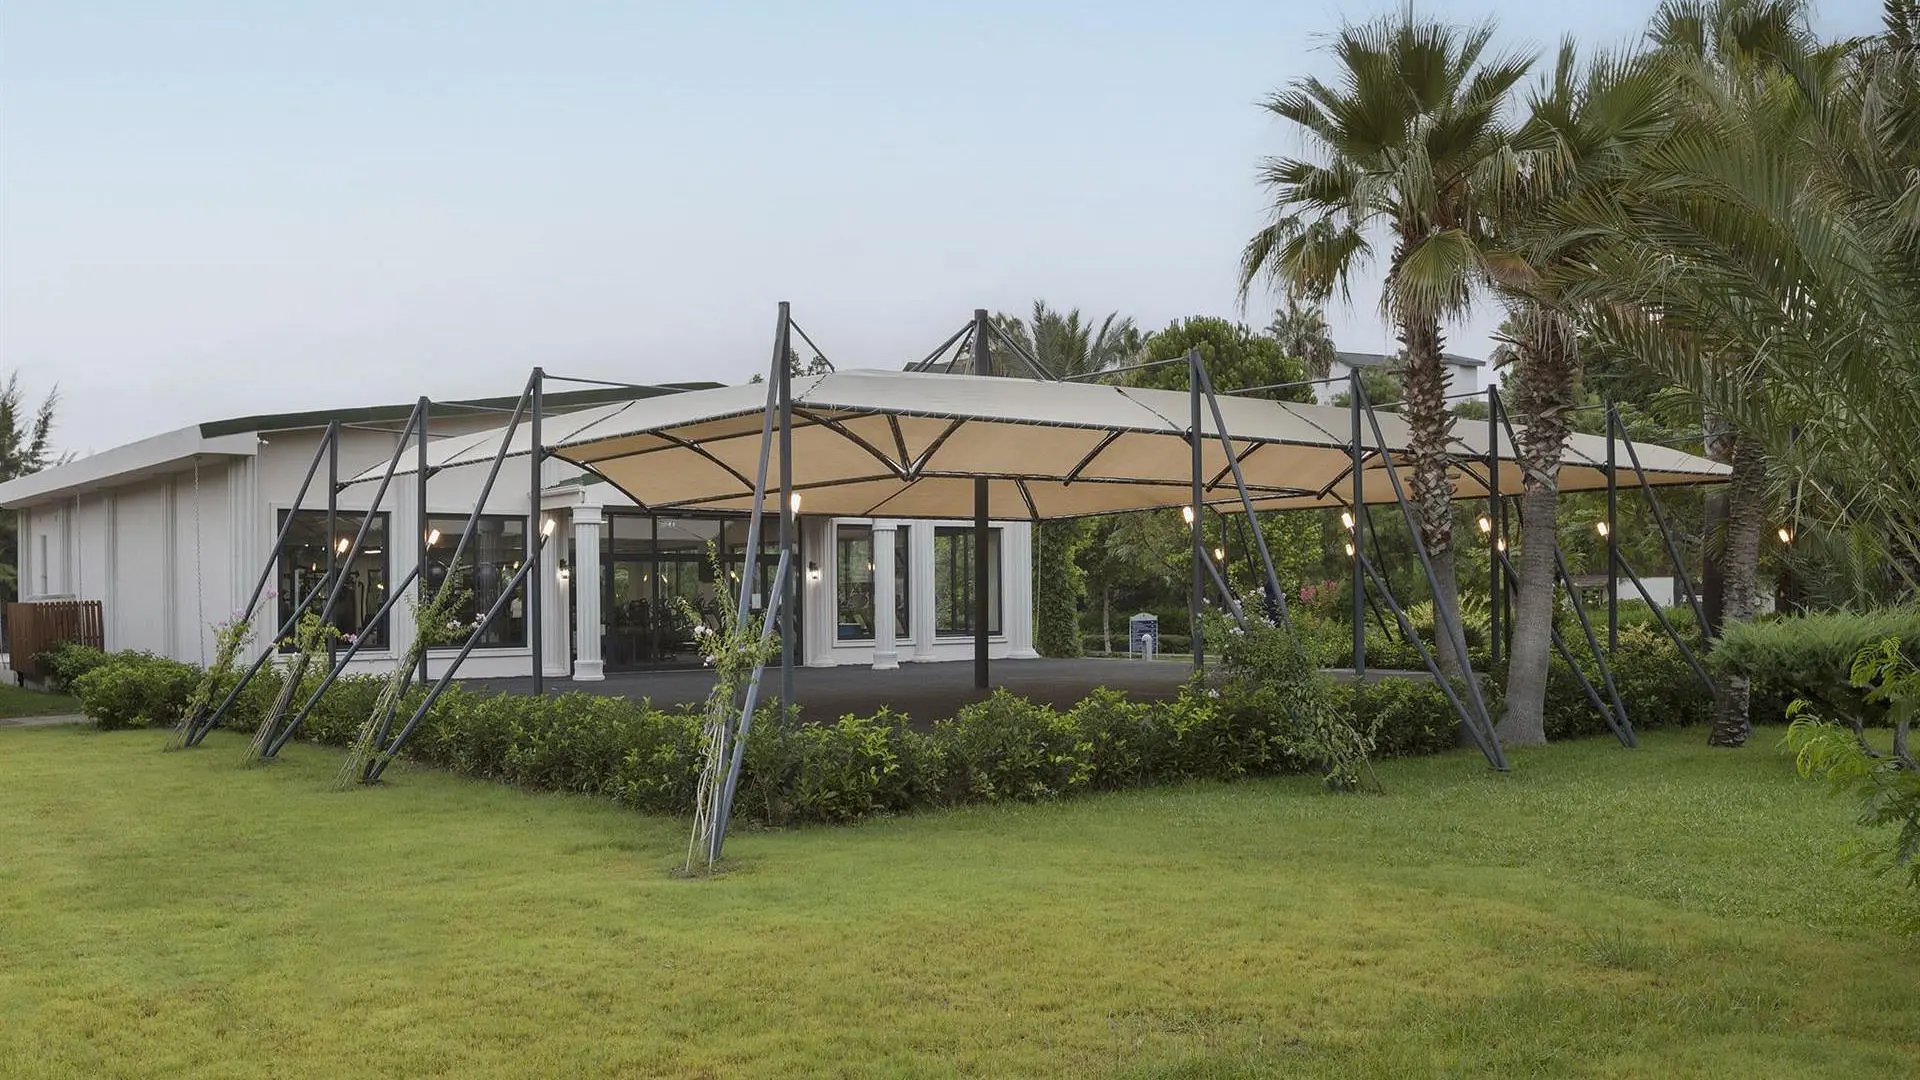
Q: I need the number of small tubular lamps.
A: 12